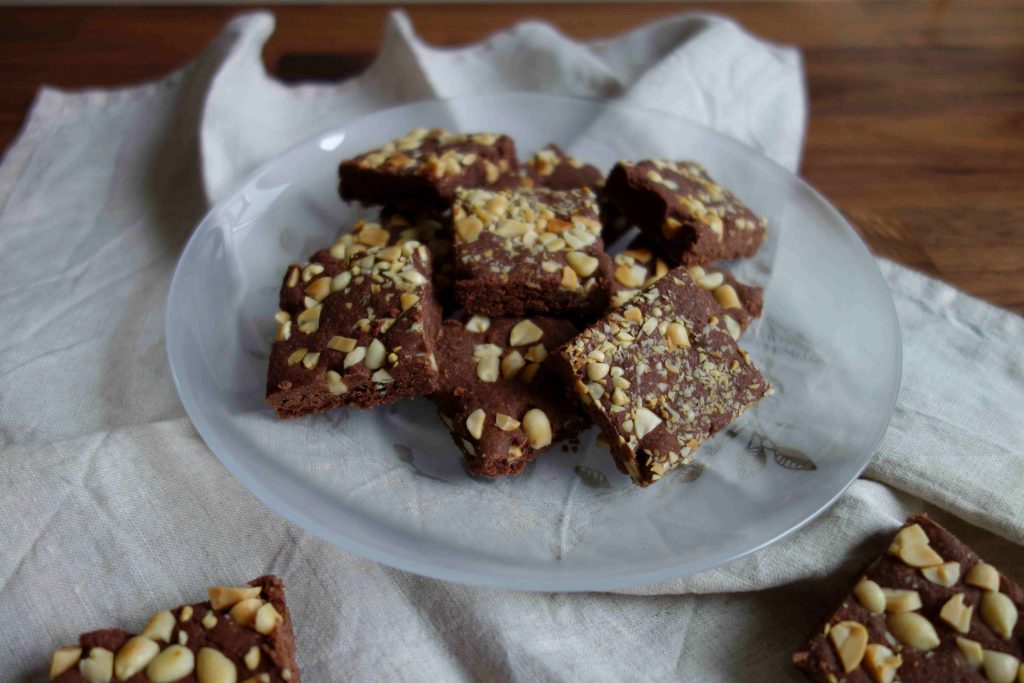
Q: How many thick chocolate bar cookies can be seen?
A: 11